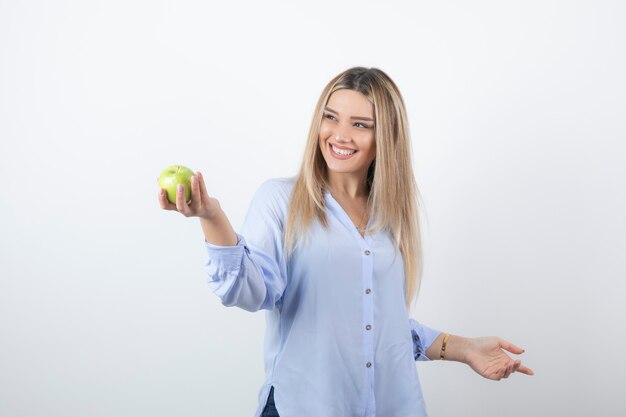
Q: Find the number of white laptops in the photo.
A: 0